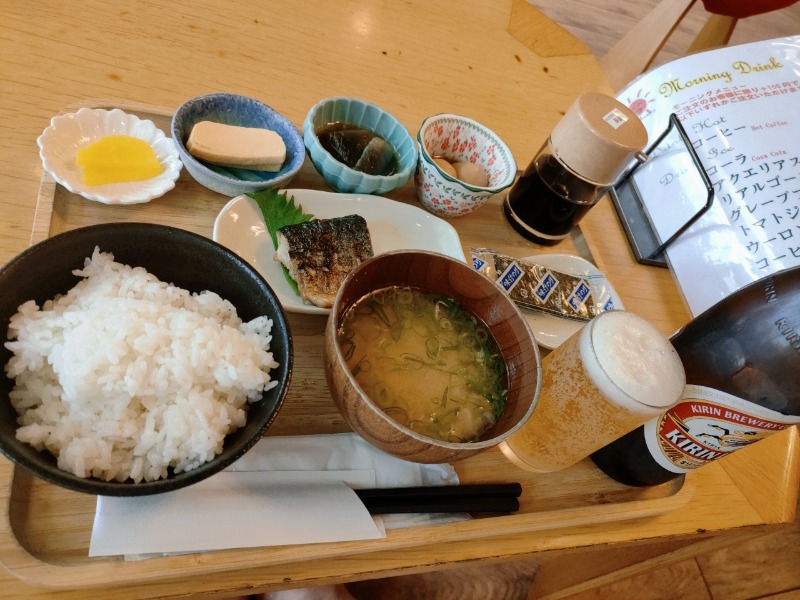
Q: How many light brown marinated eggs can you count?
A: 2